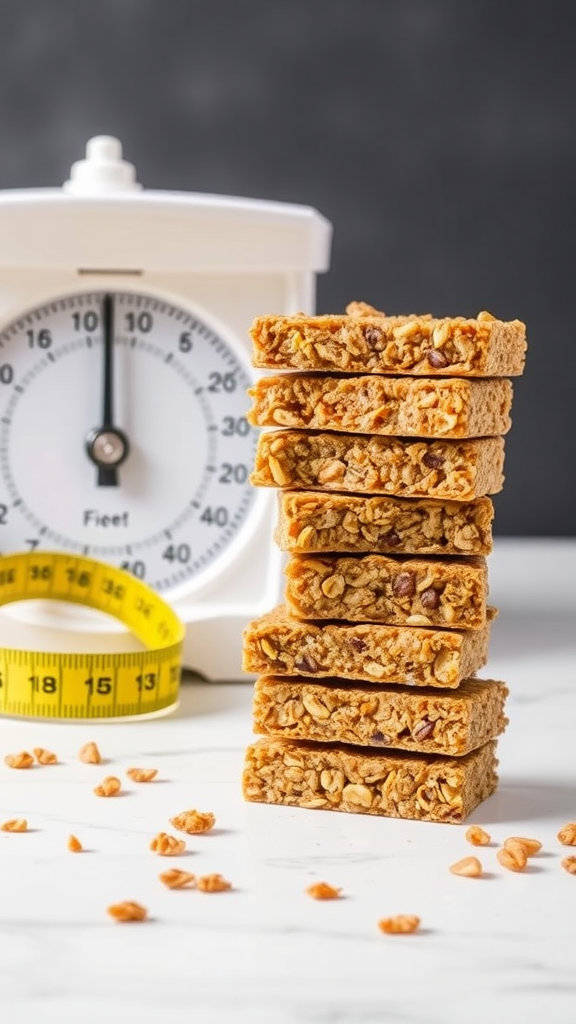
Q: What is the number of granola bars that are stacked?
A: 8